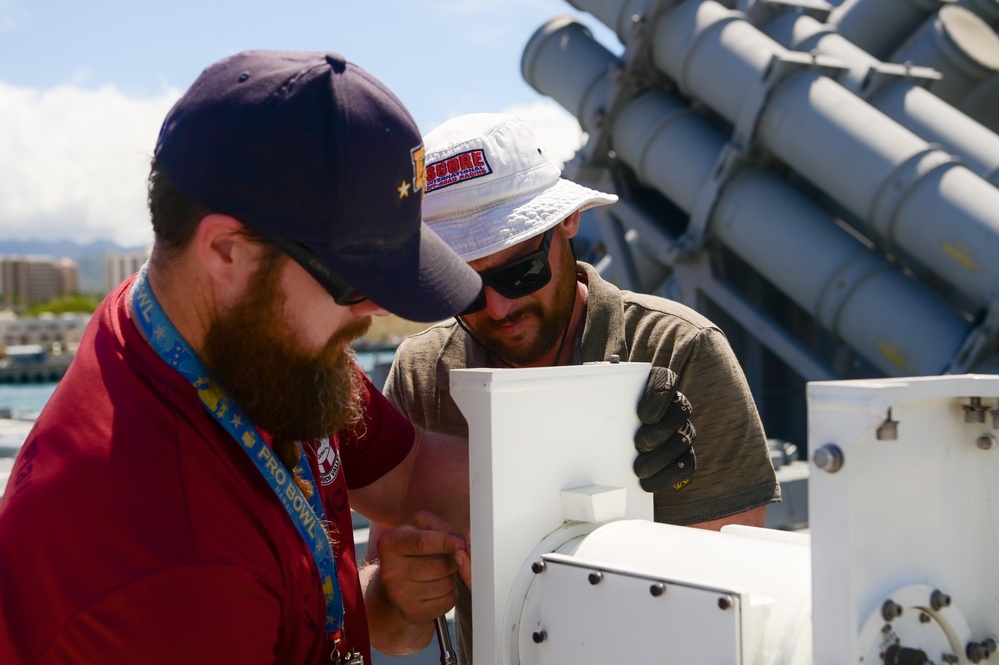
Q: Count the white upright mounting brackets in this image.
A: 2